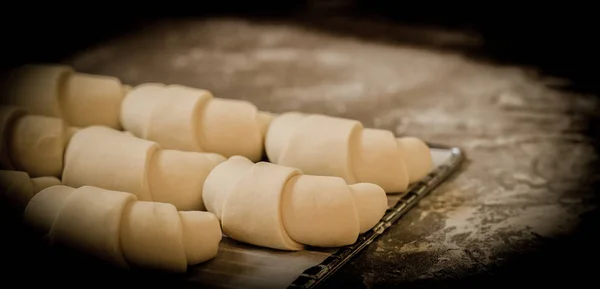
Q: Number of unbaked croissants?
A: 8